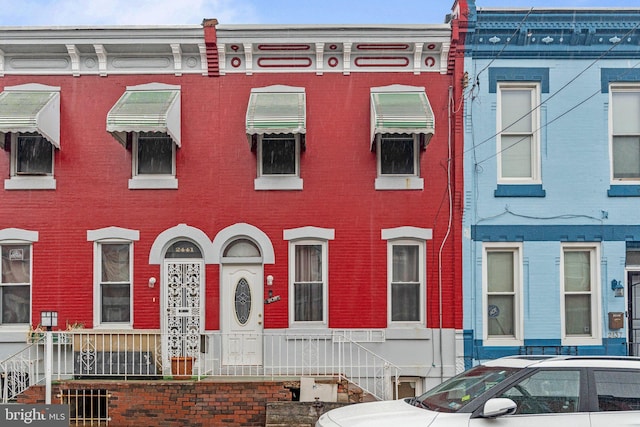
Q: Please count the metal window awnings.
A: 4